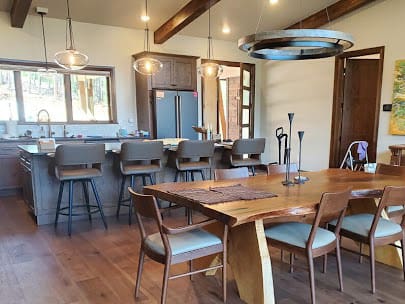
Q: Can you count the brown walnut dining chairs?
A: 6